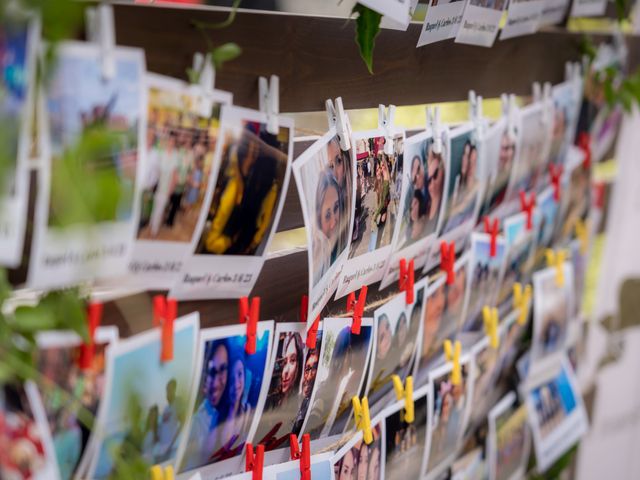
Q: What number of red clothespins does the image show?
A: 13